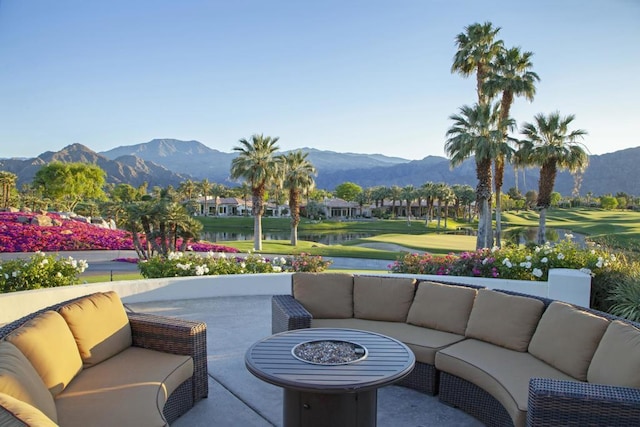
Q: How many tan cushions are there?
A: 13